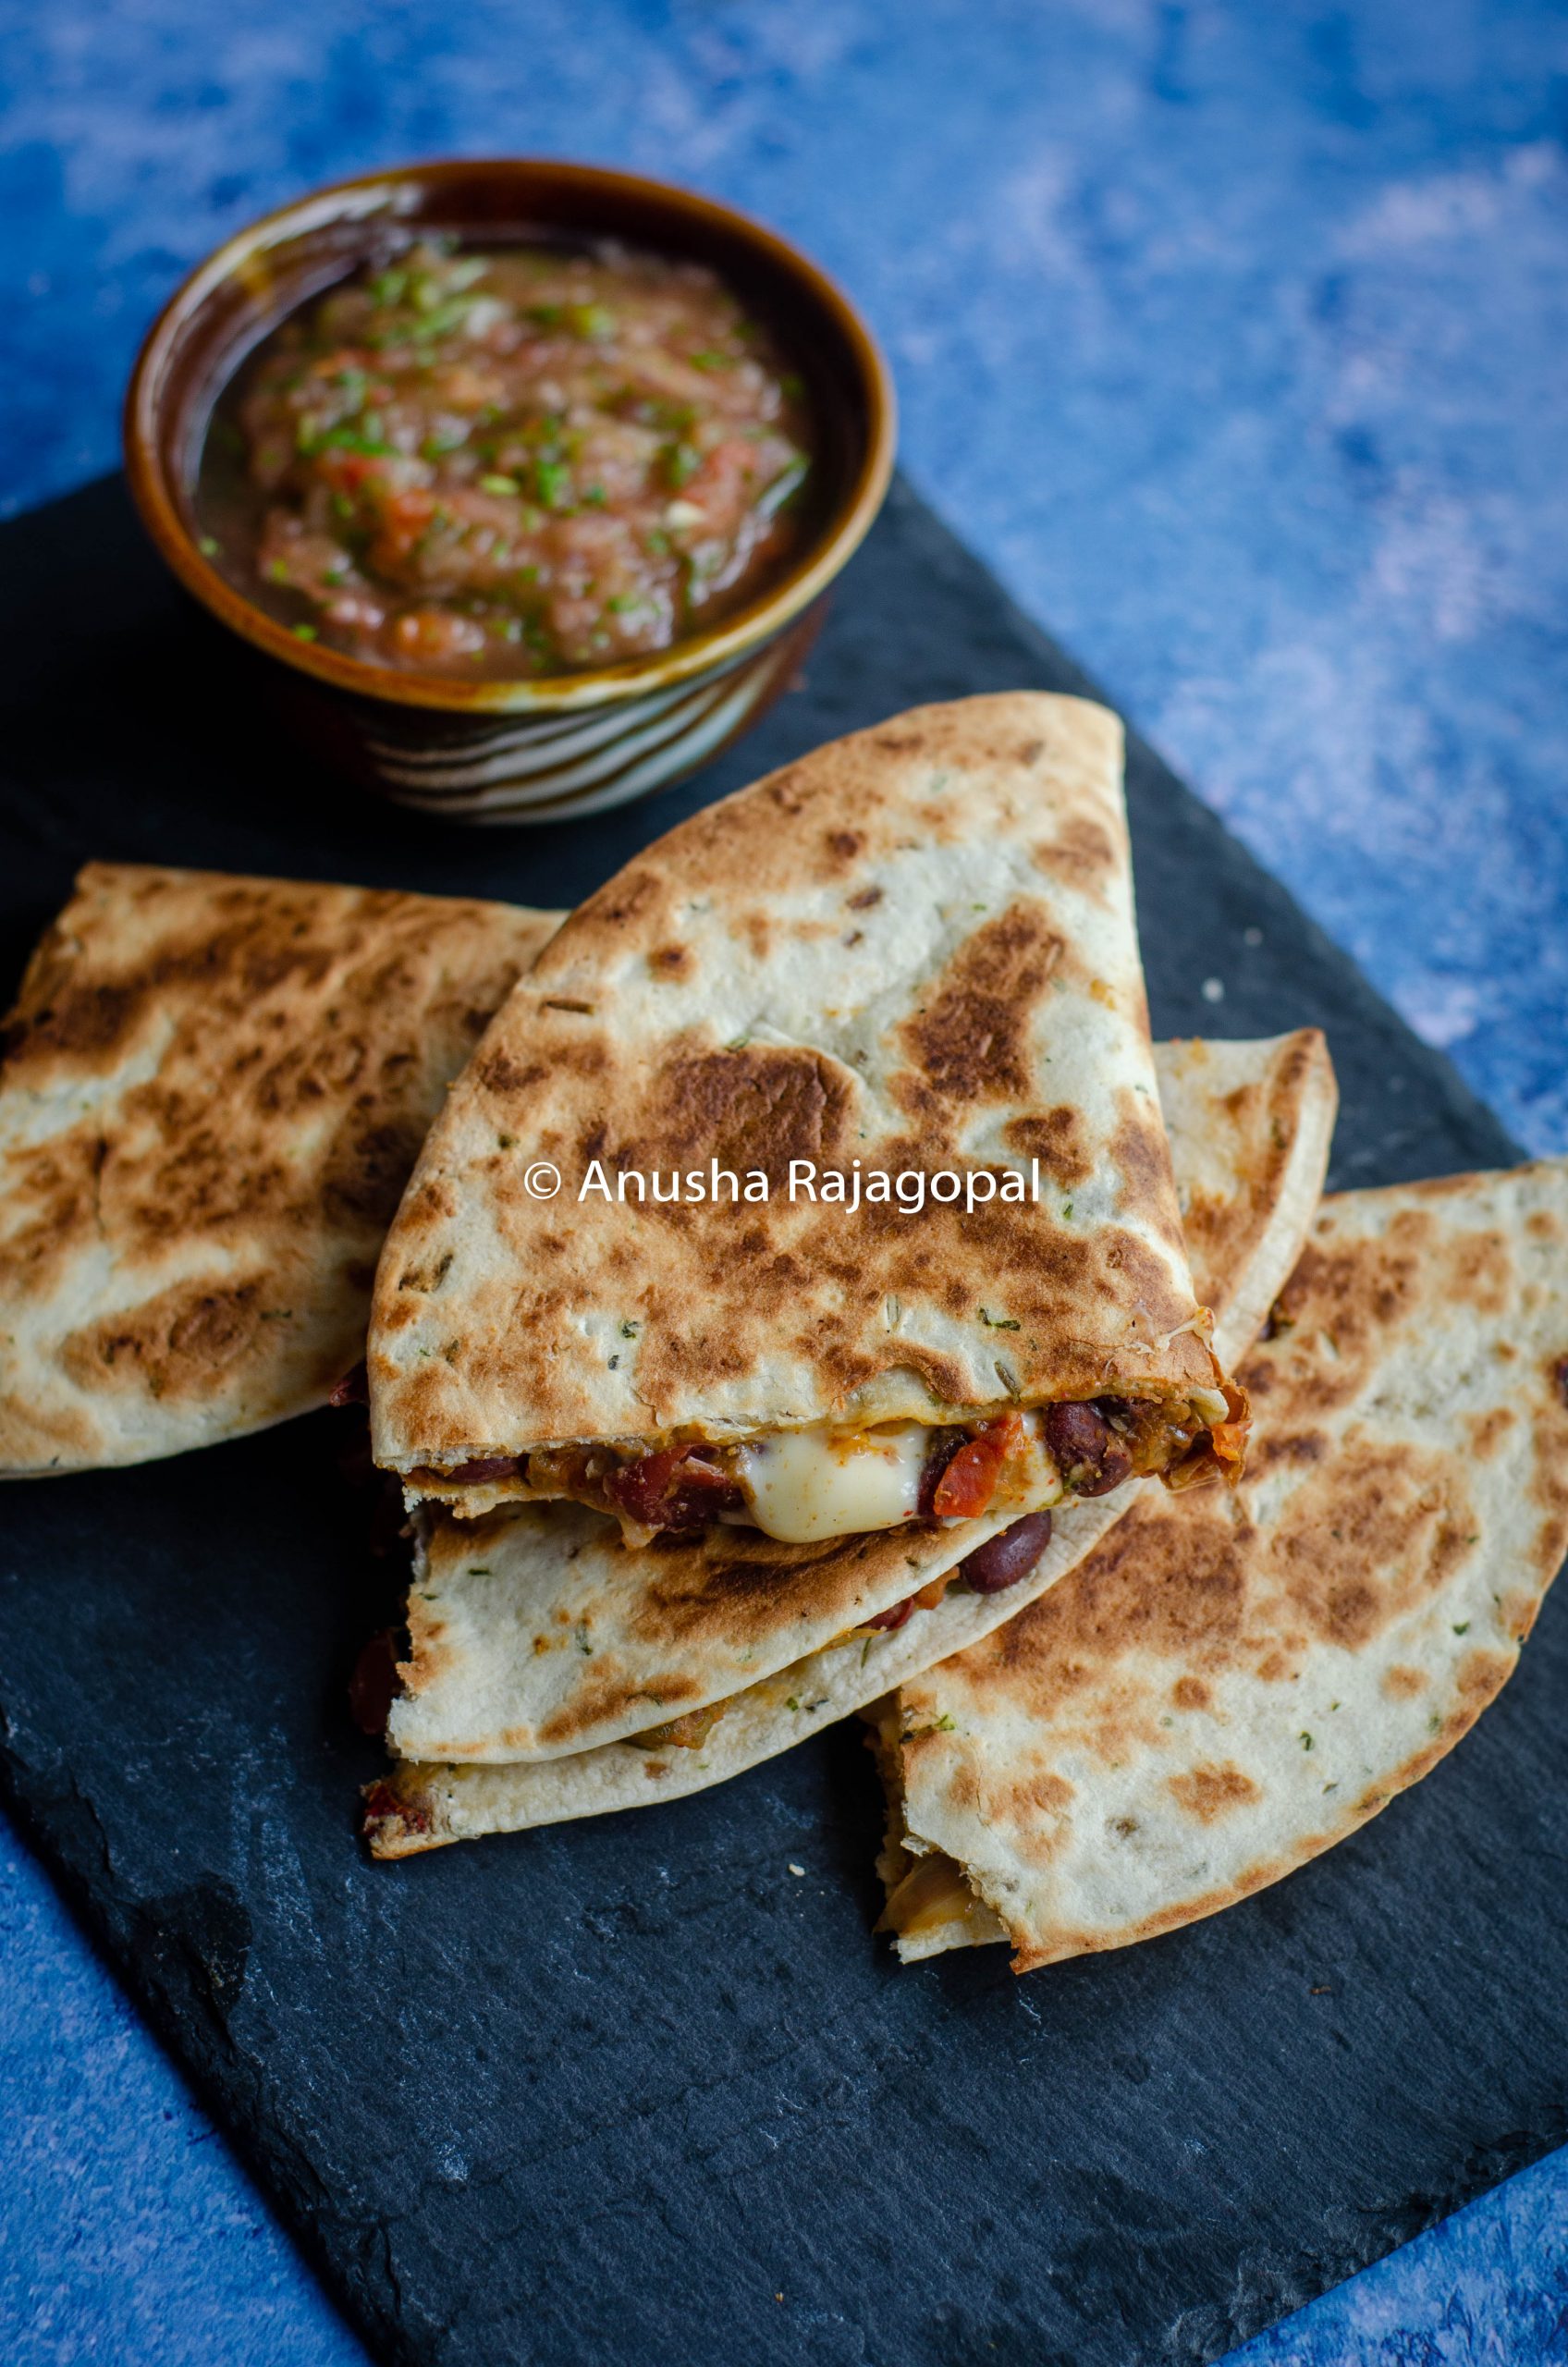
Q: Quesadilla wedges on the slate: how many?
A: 4